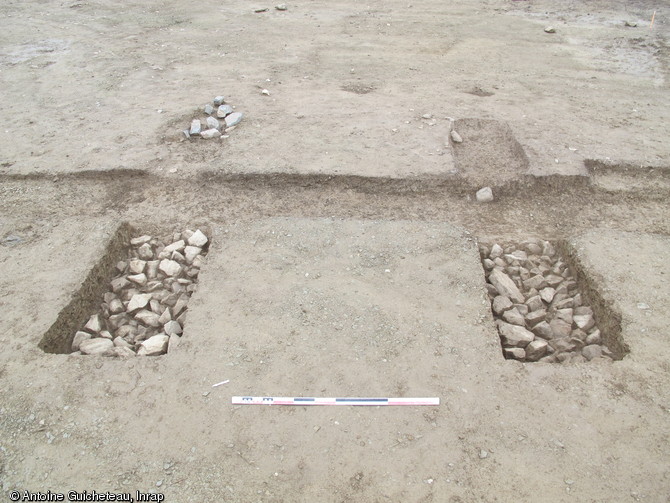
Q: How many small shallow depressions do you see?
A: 2